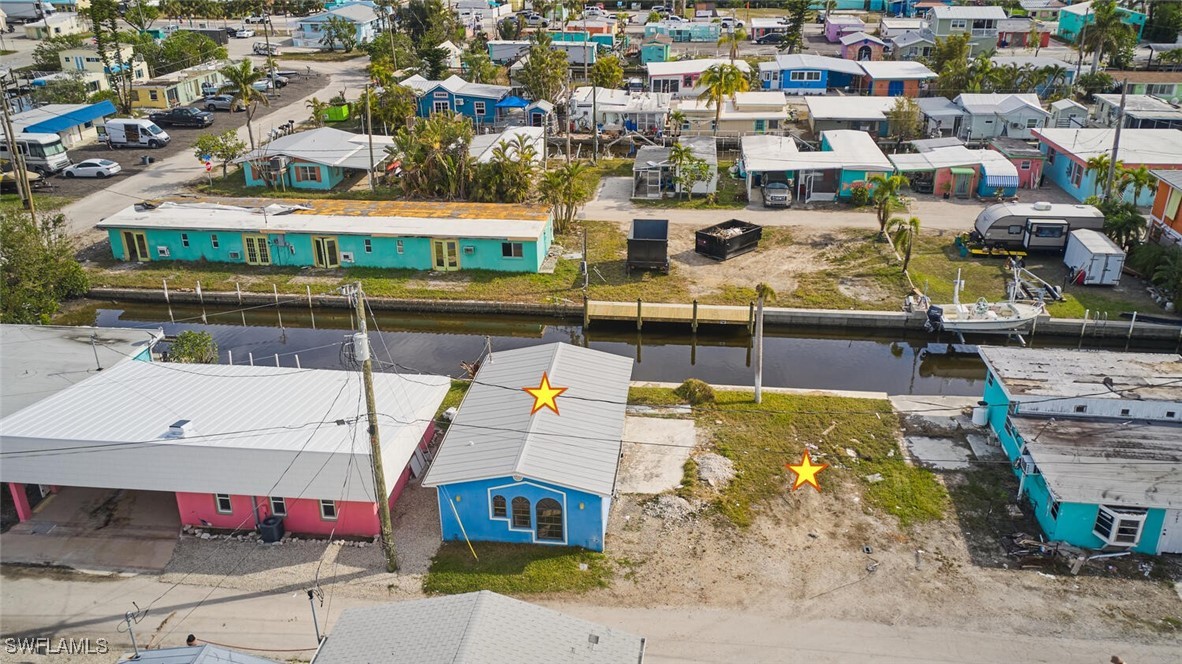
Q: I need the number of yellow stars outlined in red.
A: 2